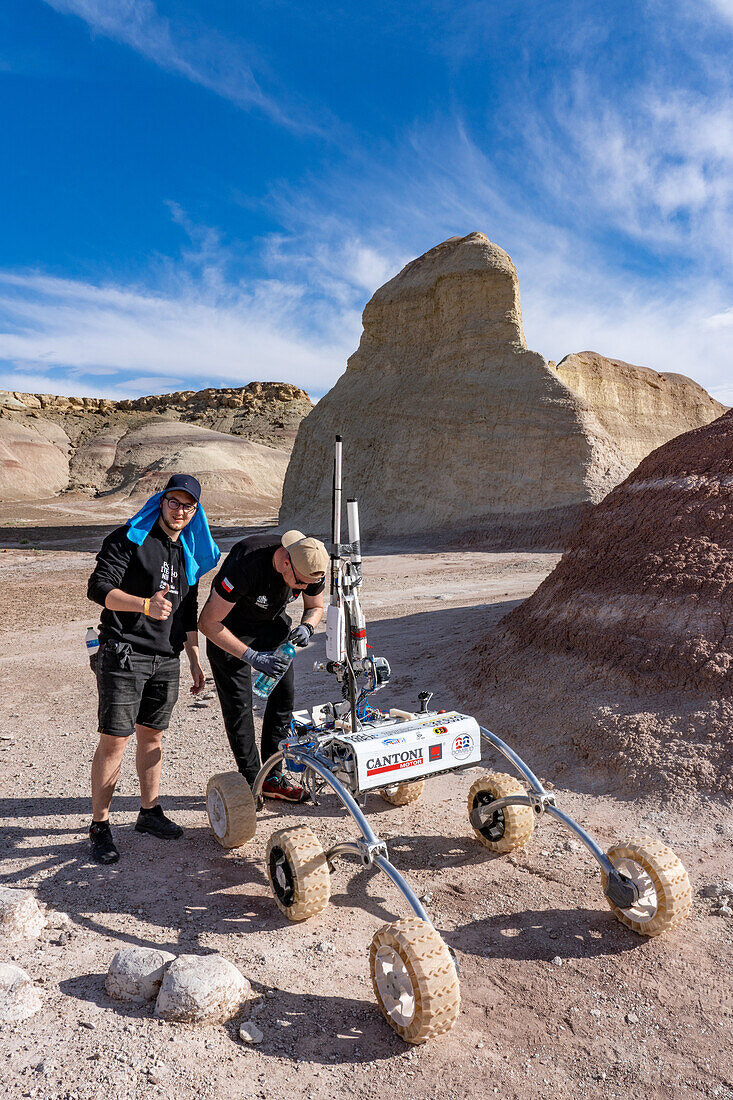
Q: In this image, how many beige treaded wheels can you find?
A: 6